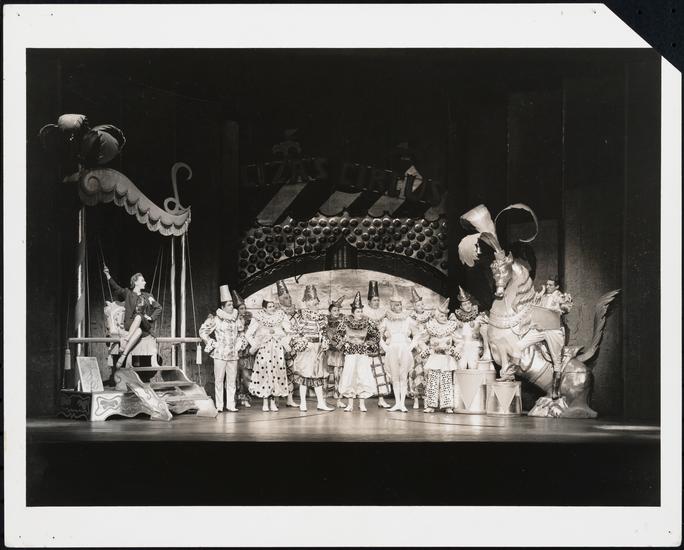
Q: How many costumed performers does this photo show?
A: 14